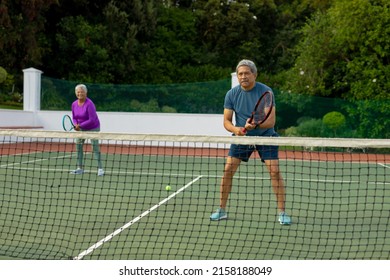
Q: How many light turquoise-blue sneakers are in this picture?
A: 2